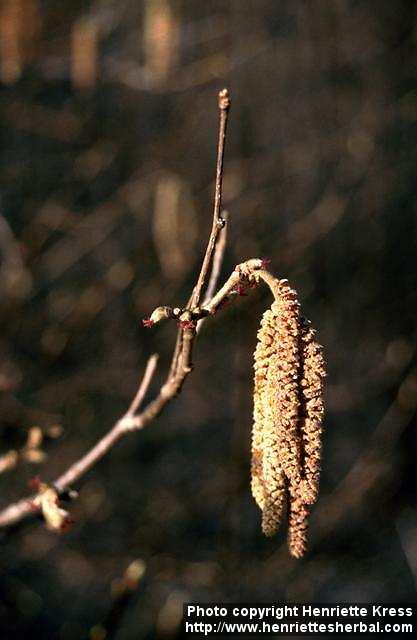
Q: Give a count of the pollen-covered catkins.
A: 4